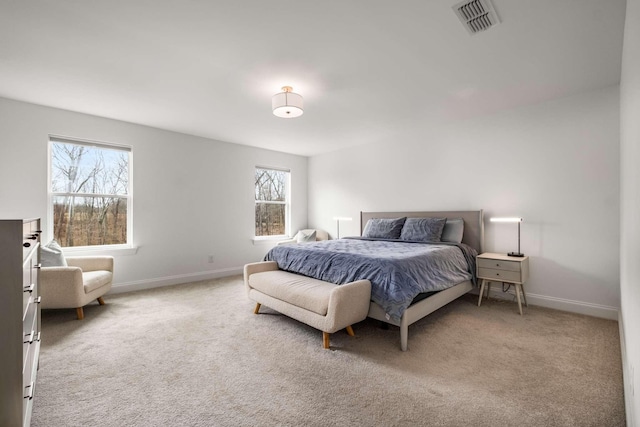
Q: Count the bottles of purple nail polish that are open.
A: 0